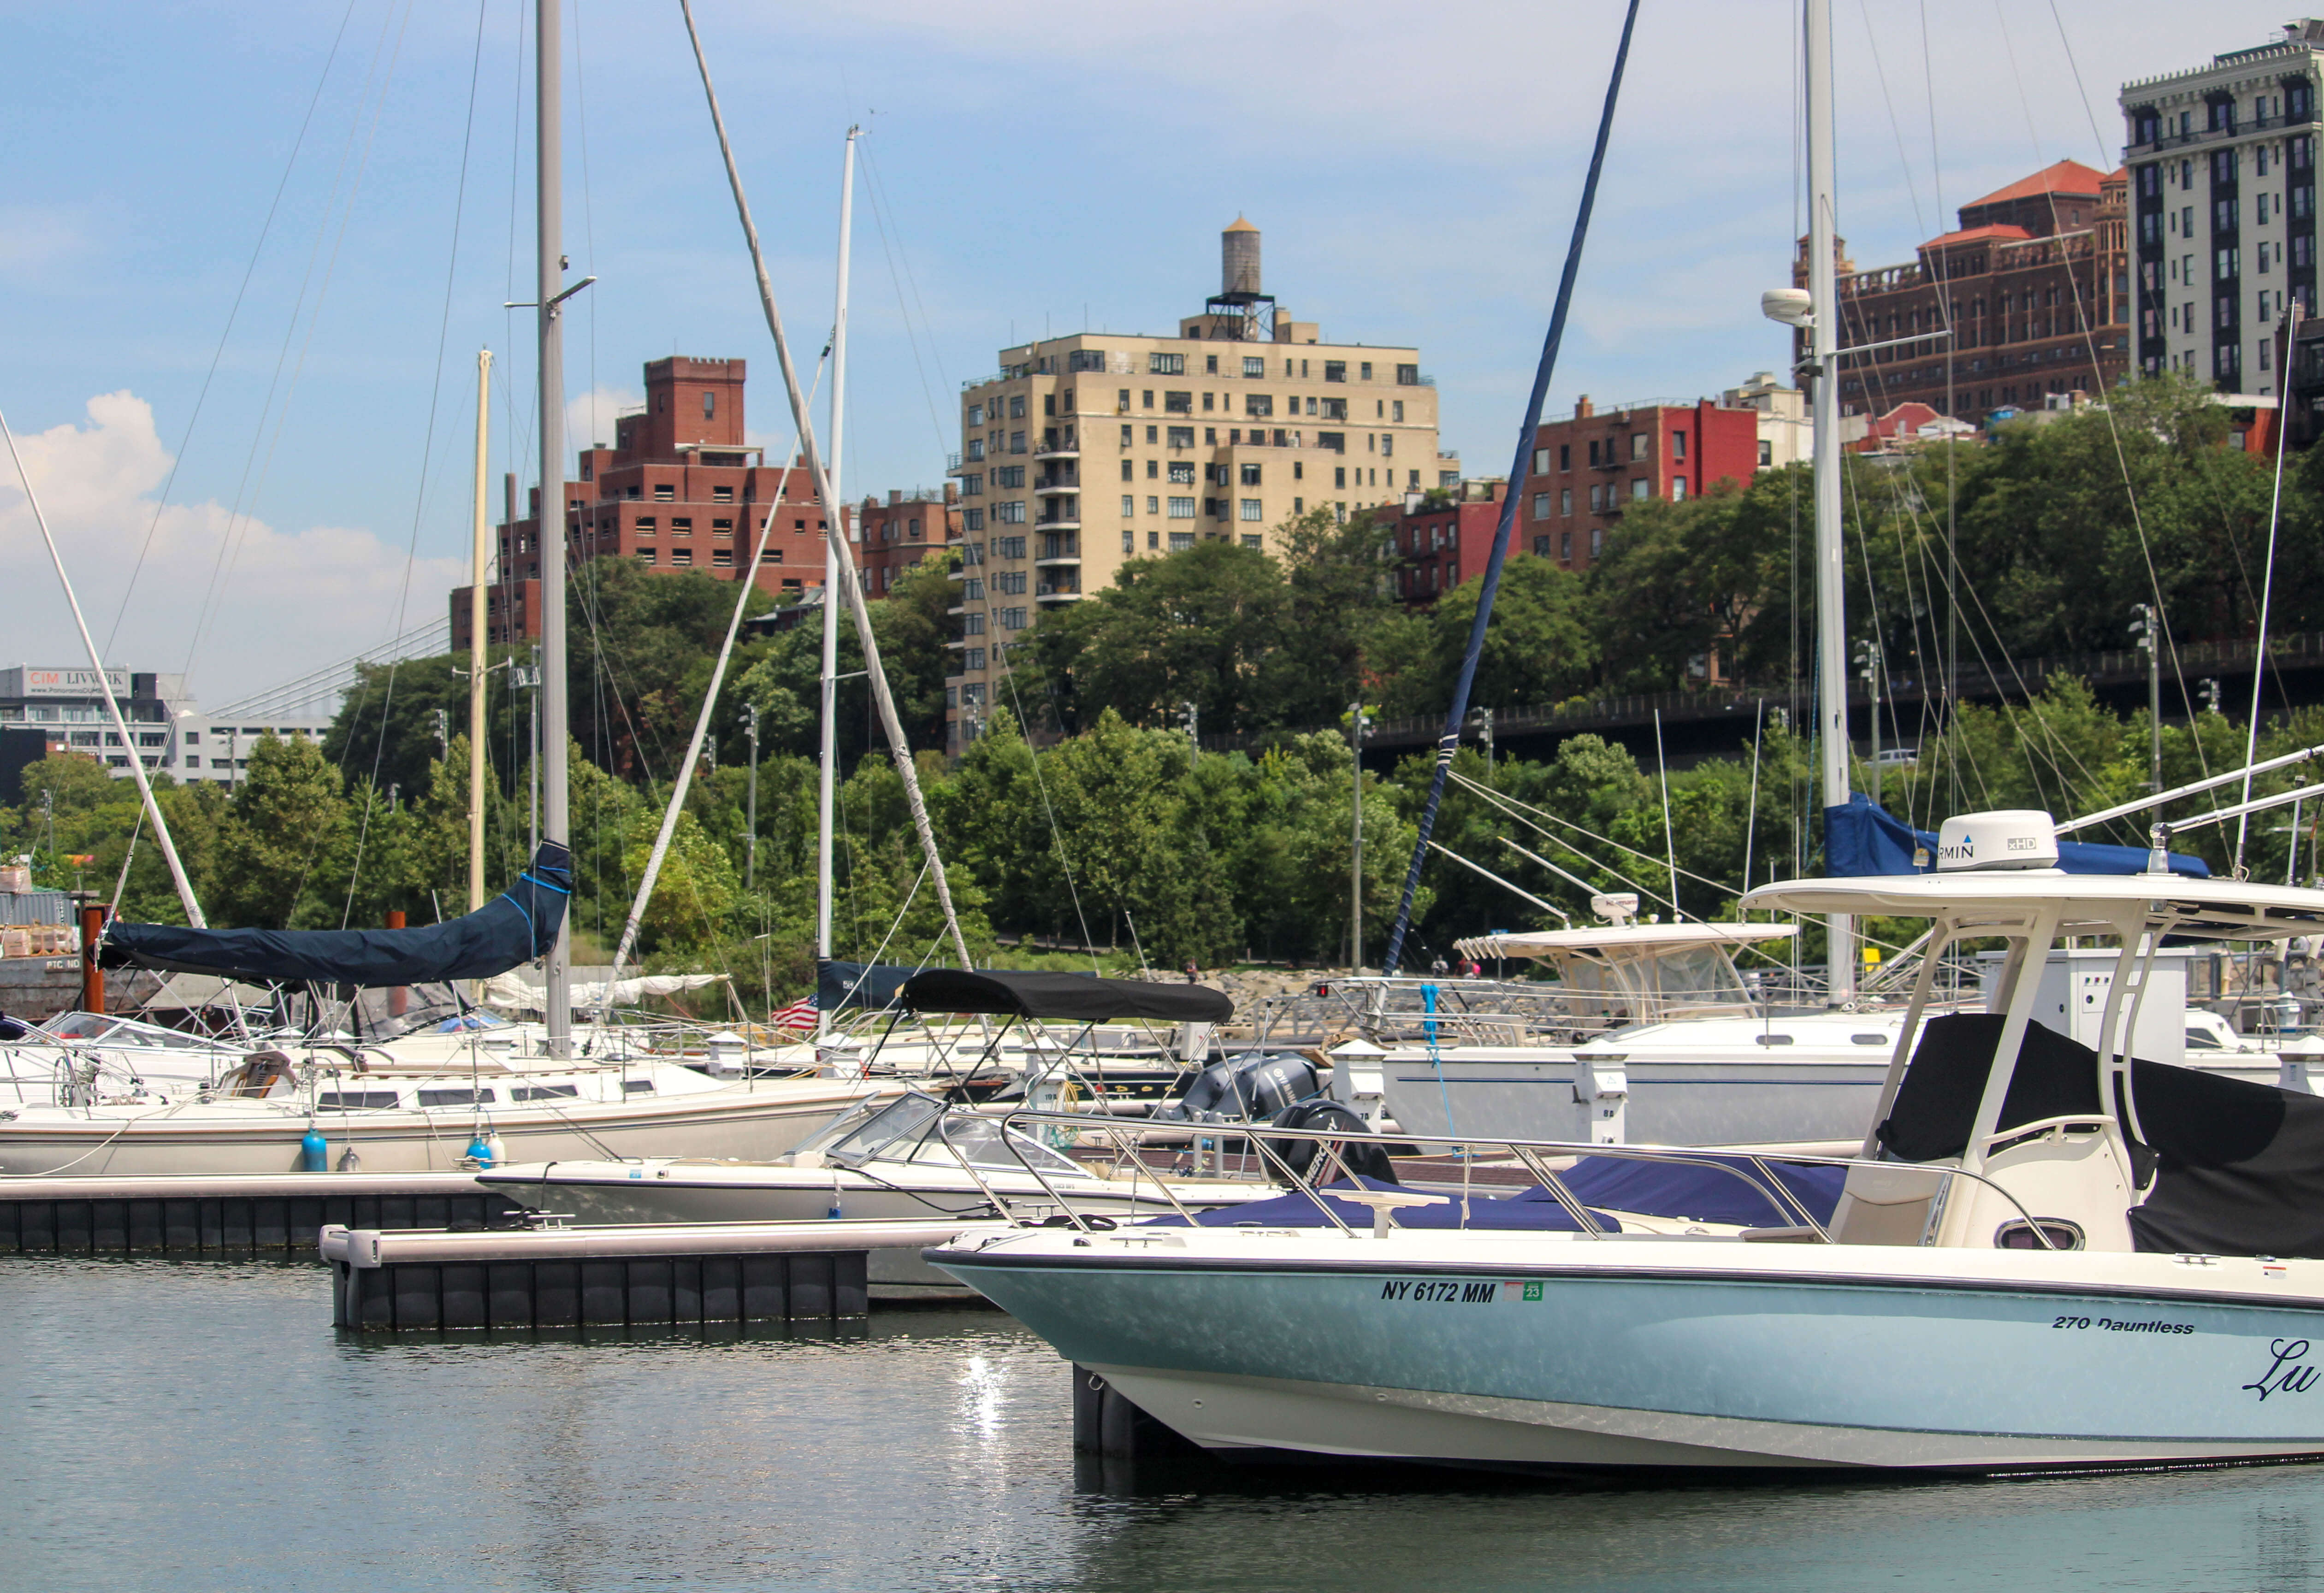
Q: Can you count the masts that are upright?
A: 4